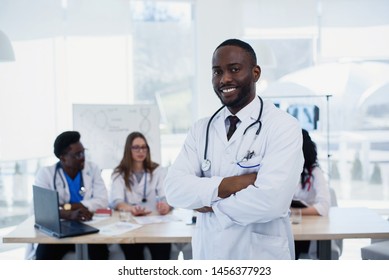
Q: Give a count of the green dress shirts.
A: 0